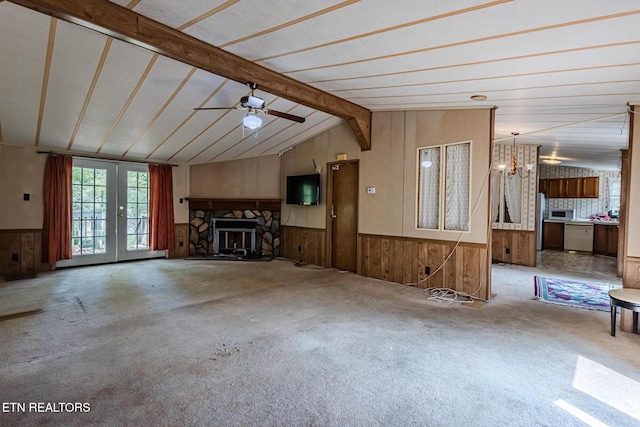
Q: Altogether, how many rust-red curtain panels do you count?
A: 2